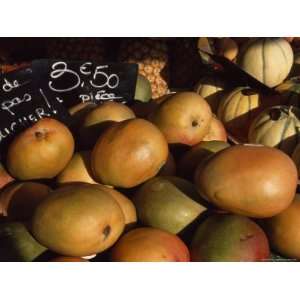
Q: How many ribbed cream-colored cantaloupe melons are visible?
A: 4